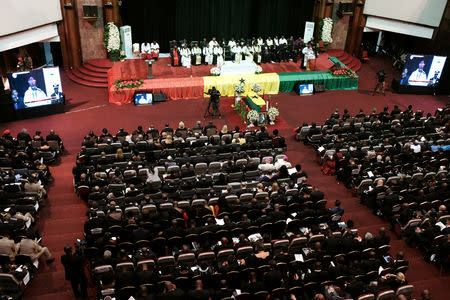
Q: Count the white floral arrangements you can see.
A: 8